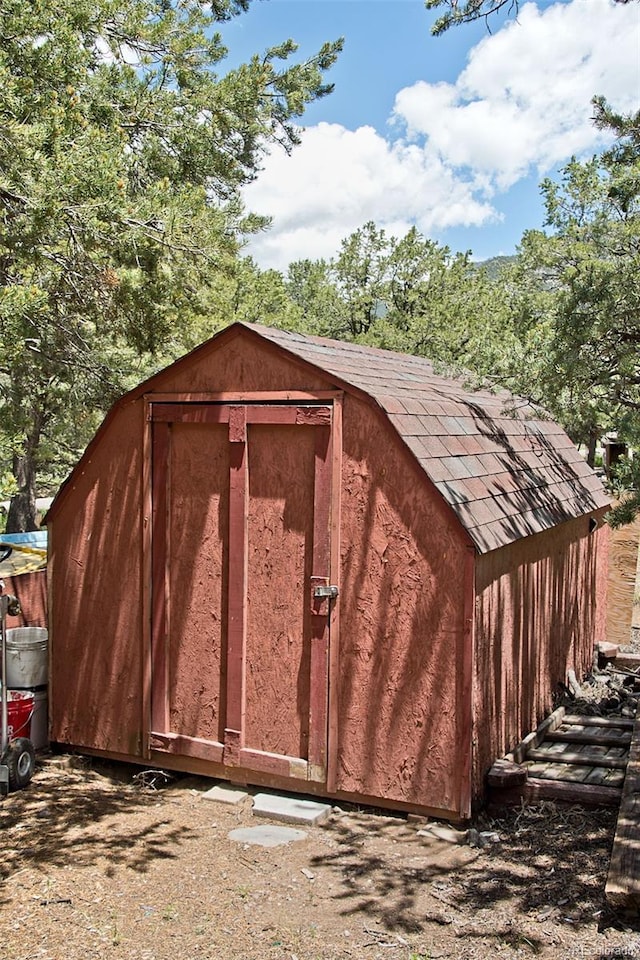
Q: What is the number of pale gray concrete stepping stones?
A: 3